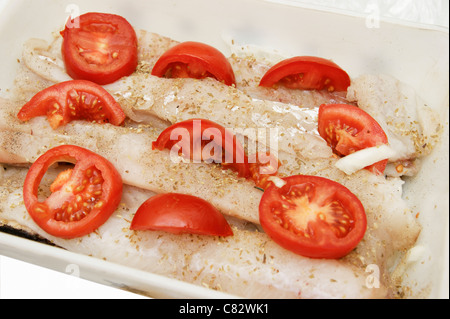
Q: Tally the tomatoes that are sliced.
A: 9